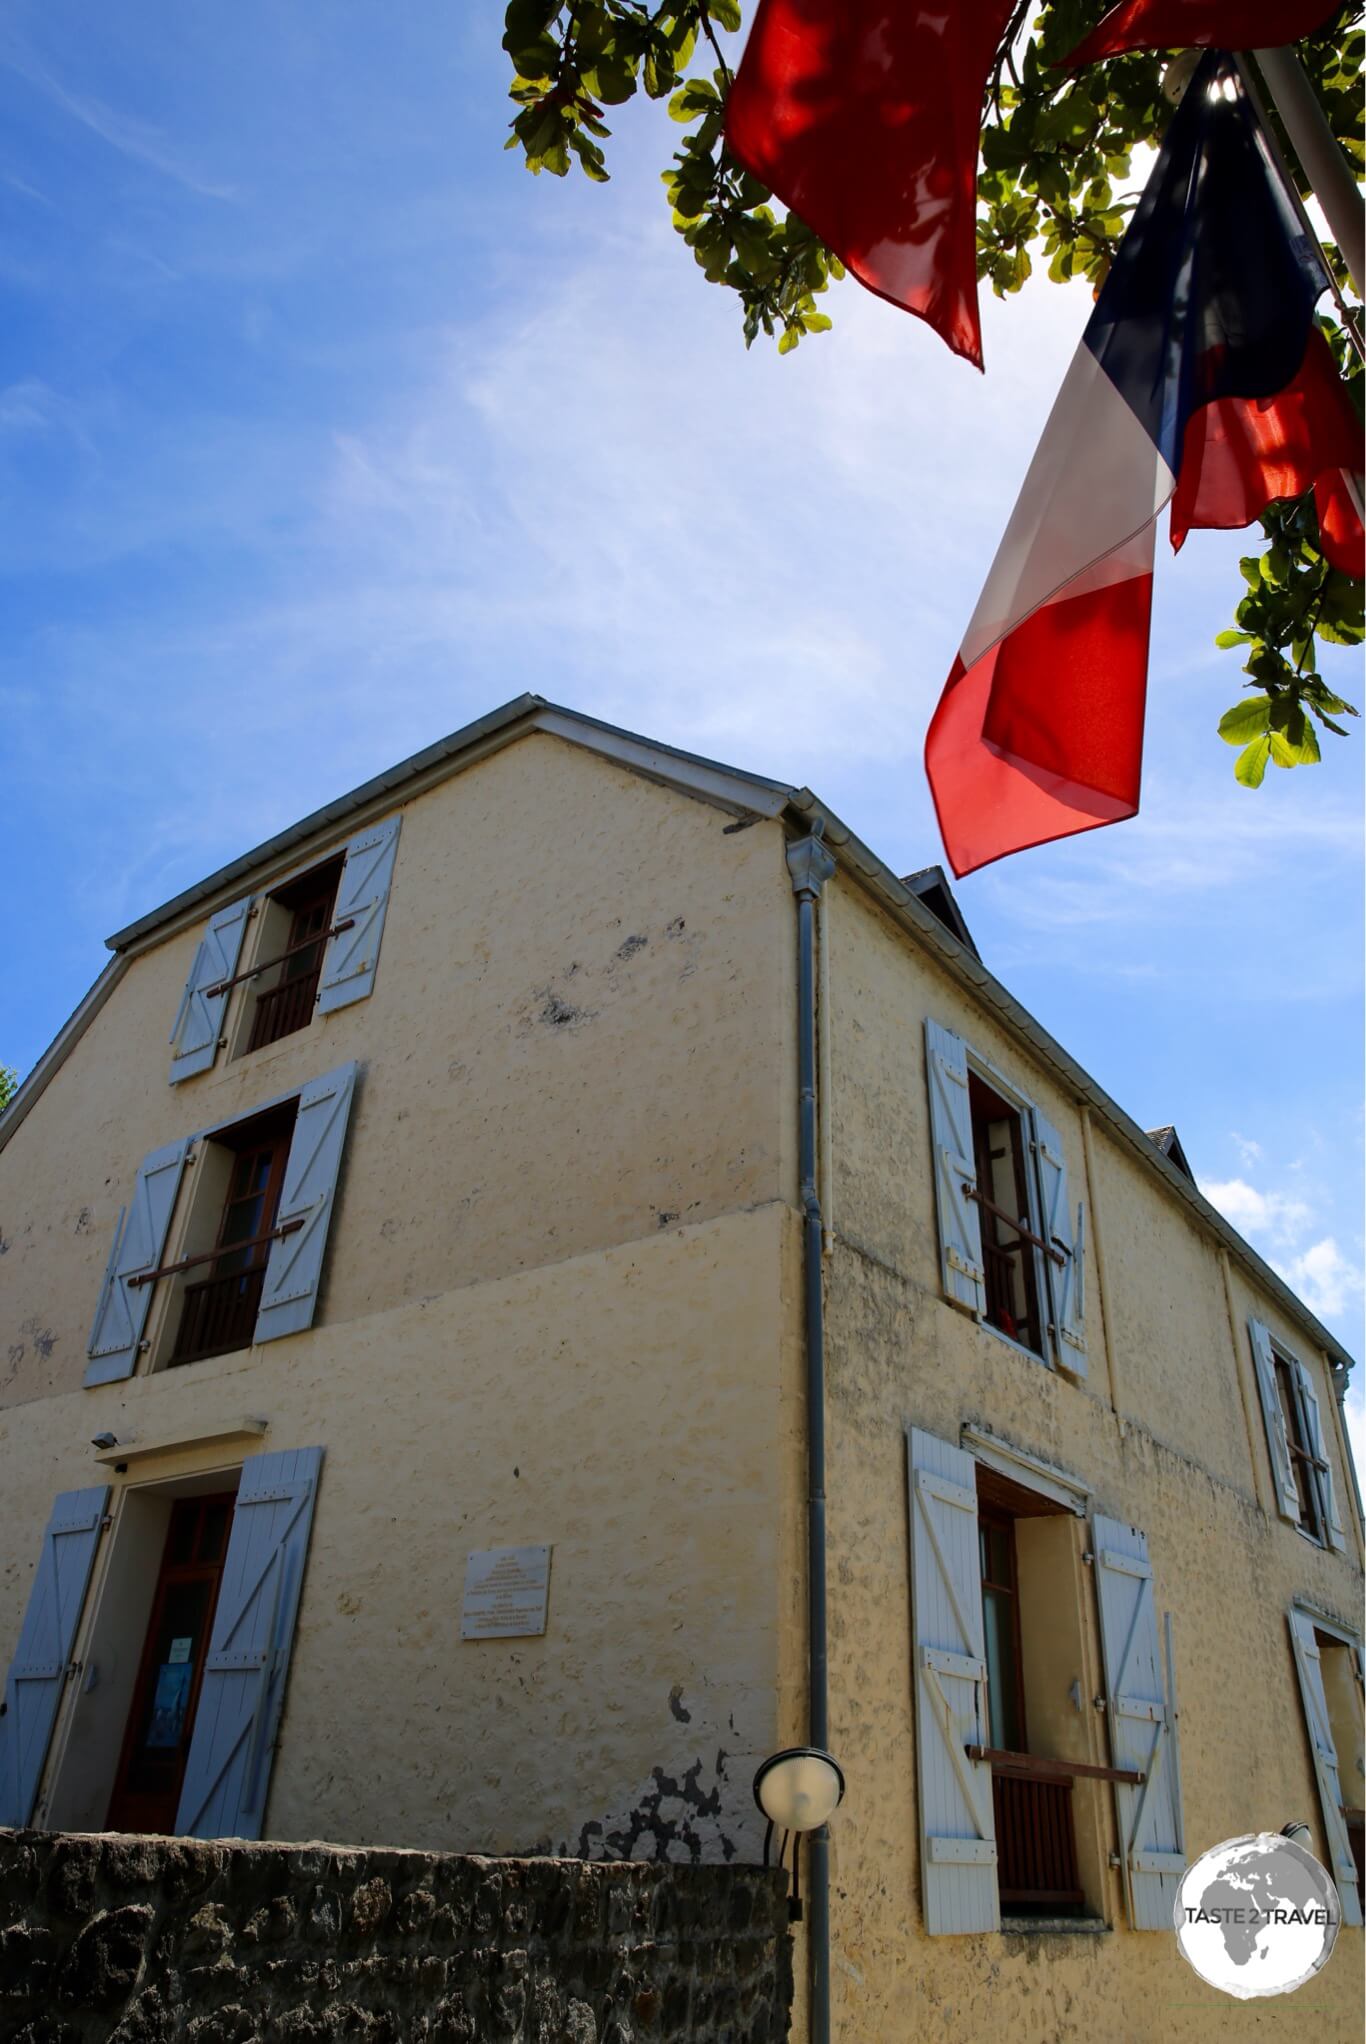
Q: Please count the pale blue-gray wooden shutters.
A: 13